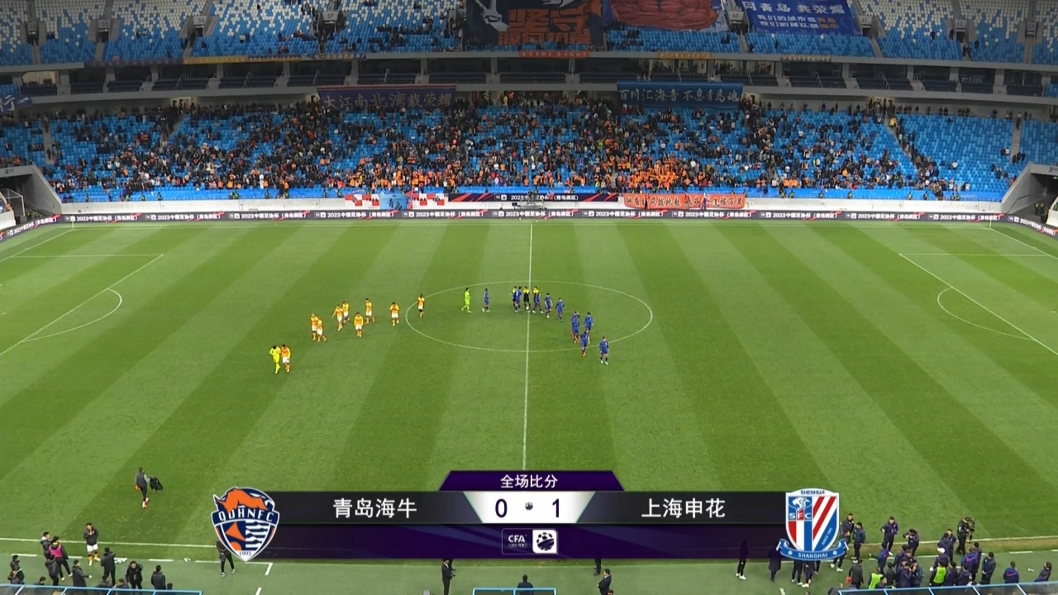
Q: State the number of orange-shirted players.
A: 9